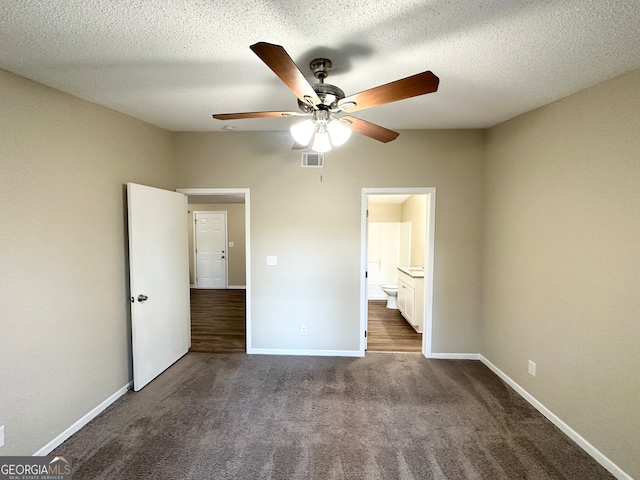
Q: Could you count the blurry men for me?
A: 0